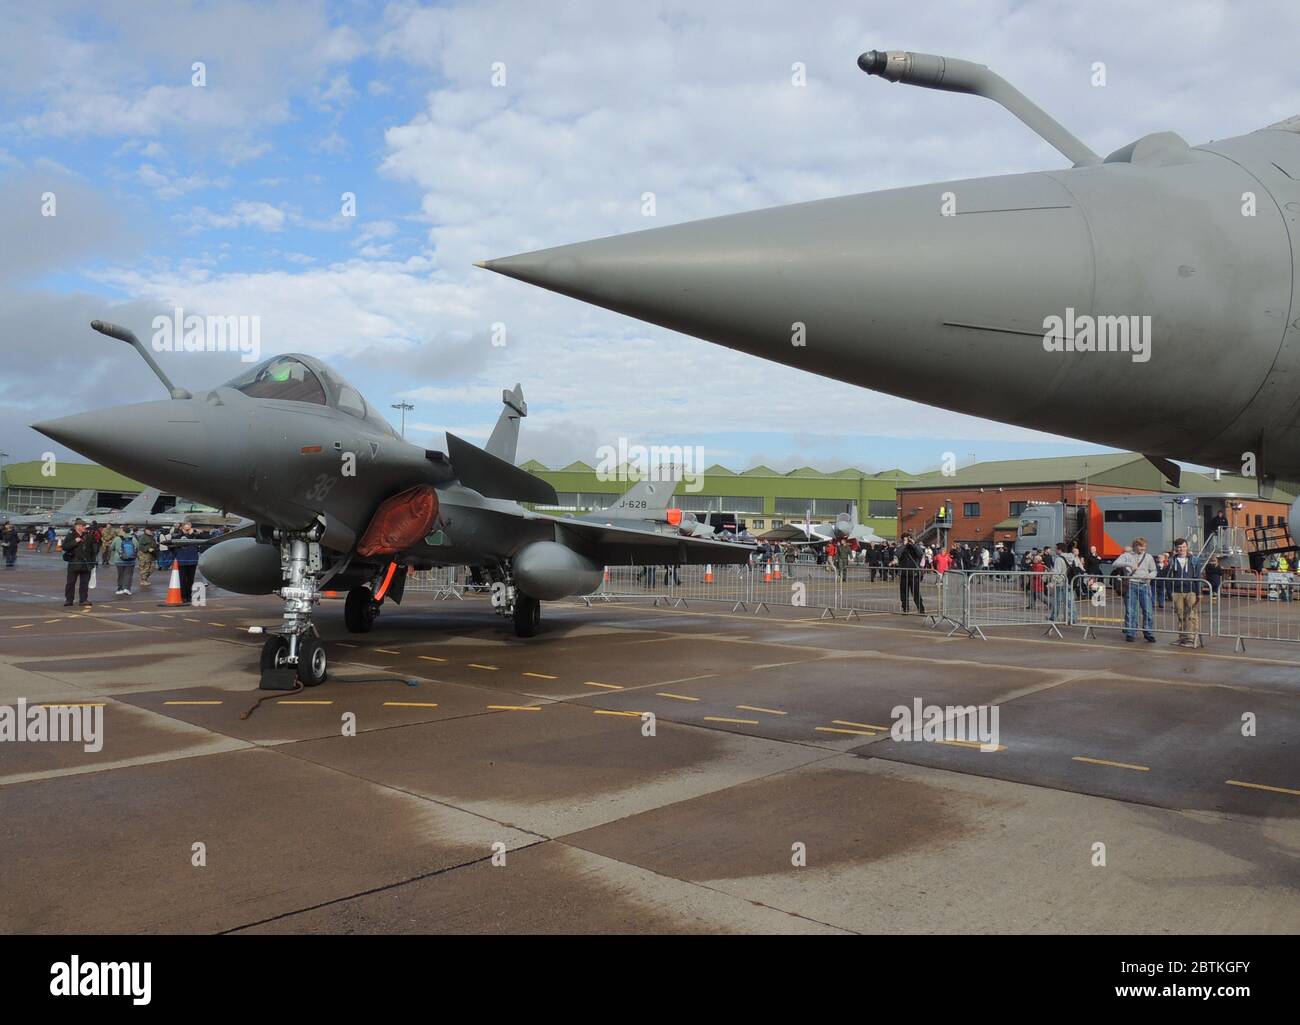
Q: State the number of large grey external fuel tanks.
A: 2